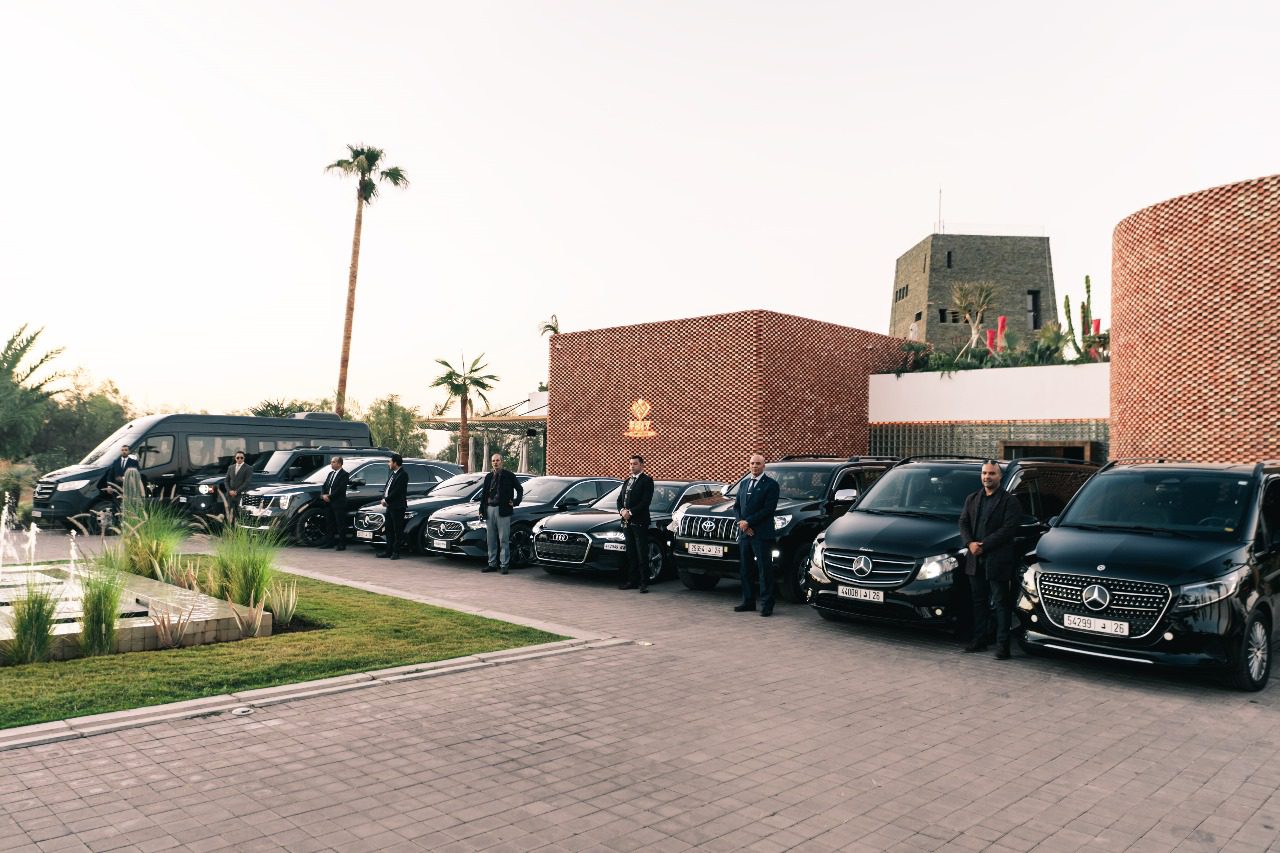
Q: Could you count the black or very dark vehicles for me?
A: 9